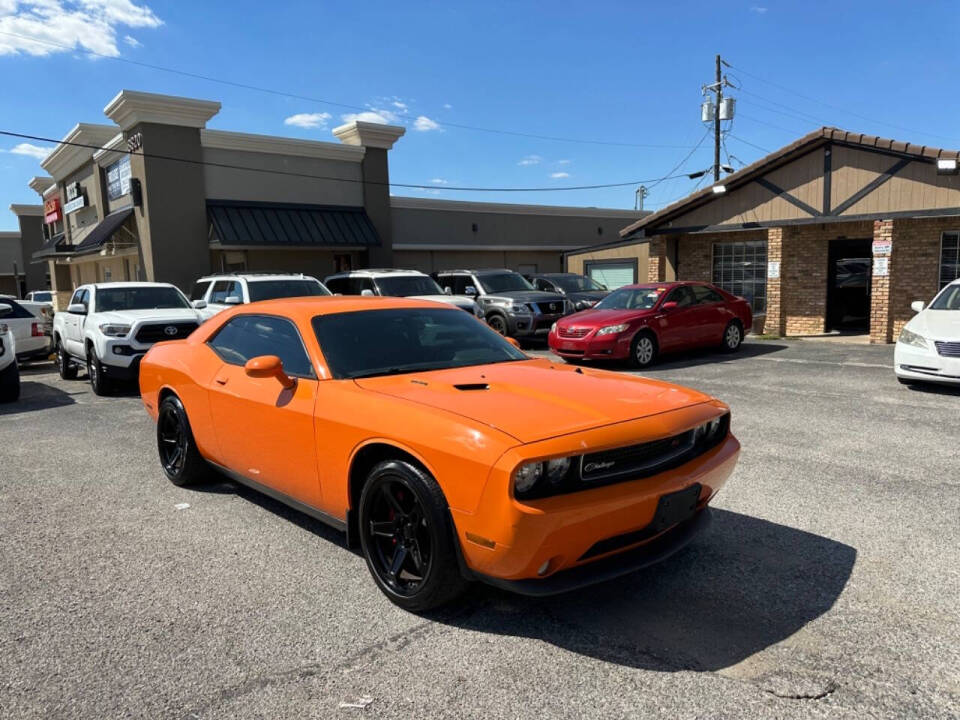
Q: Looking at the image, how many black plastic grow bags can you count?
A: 0